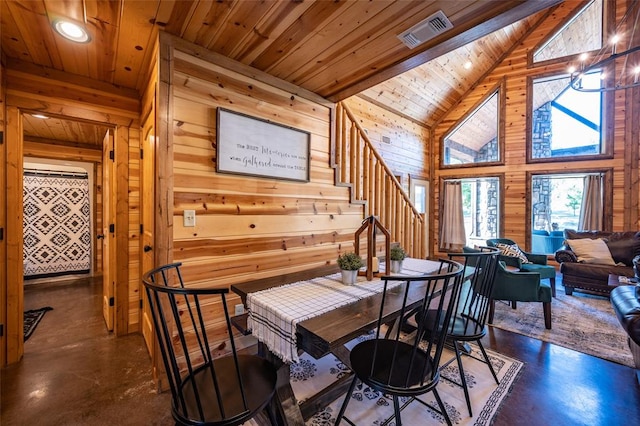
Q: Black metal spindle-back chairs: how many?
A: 3